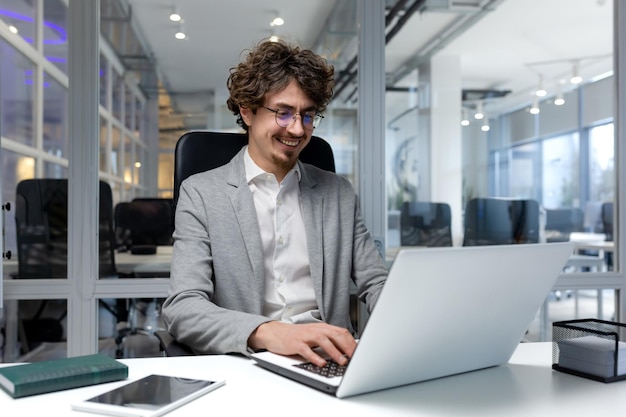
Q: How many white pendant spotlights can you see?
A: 11